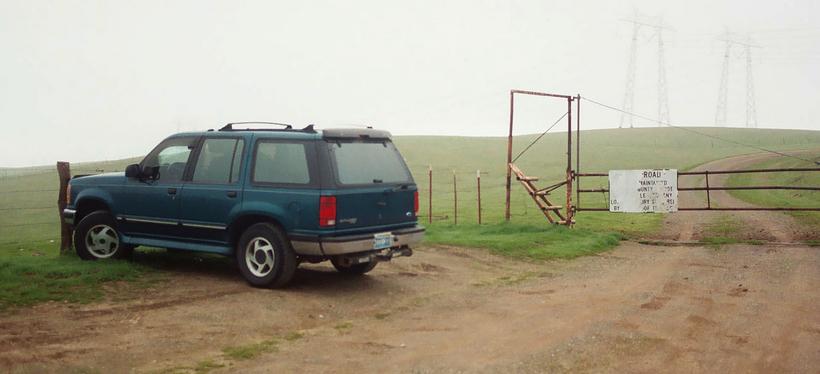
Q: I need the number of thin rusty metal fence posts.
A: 3